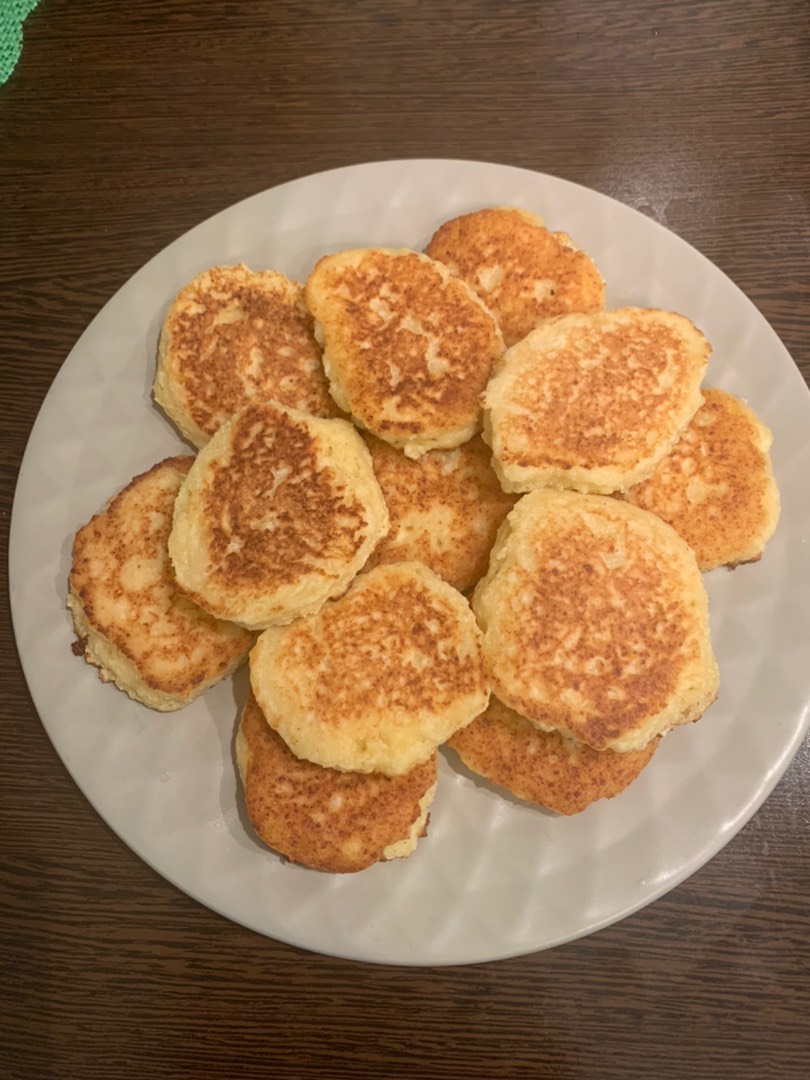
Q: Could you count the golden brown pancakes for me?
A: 12